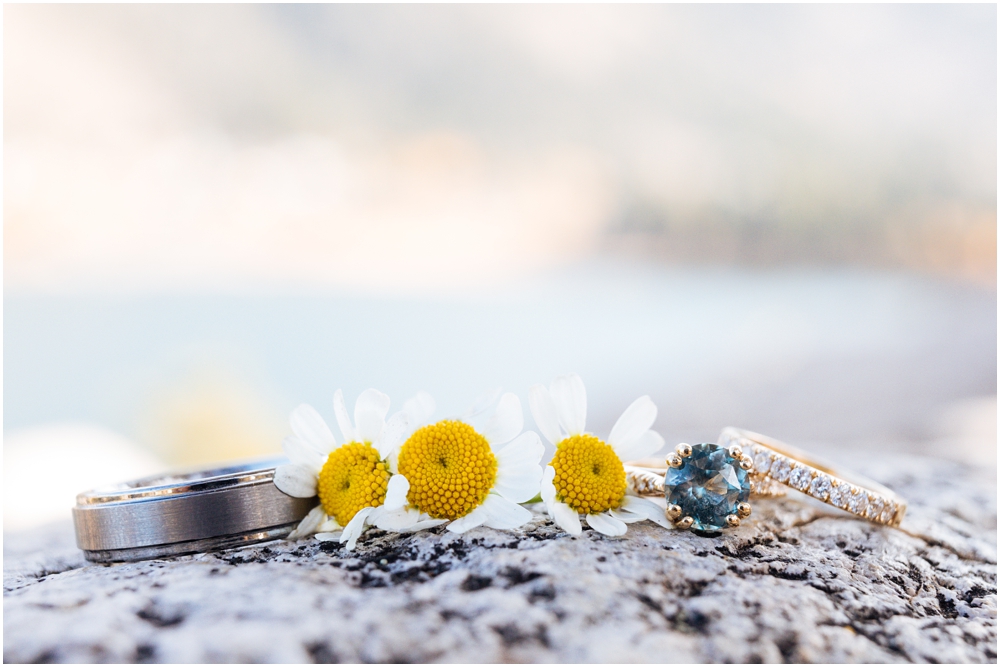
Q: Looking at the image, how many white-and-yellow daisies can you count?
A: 3